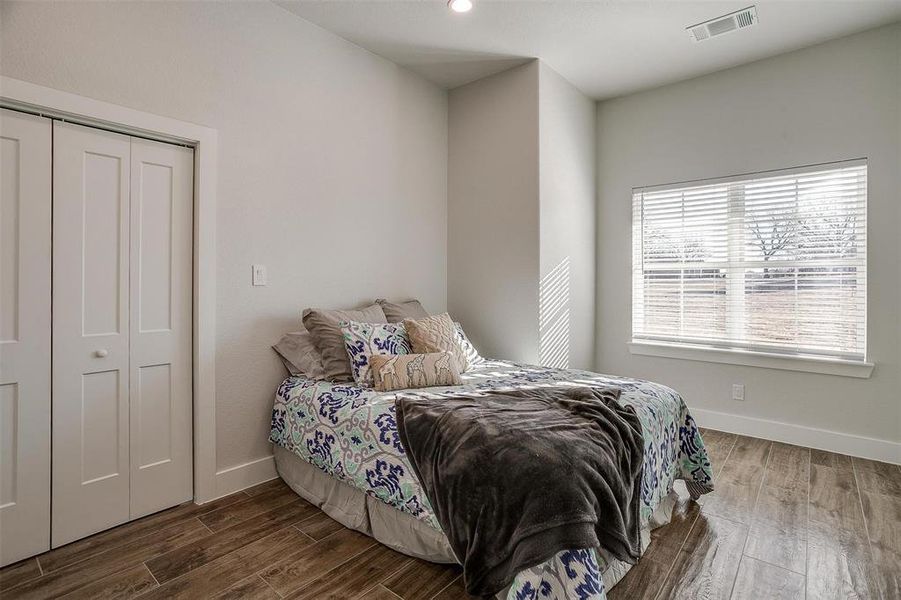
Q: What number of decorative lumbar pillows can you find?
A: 1